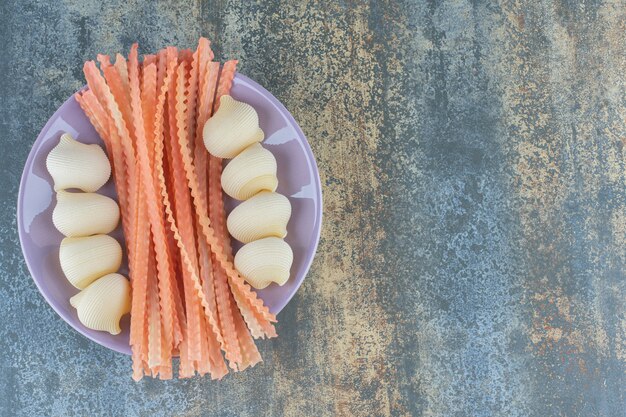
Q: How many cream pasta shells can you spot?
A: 8